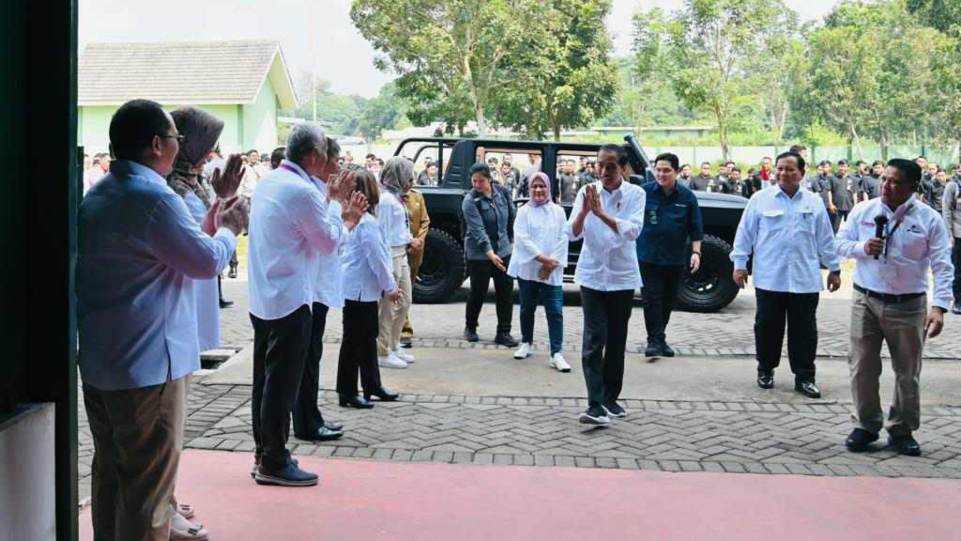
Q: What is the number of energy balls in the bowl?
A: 0